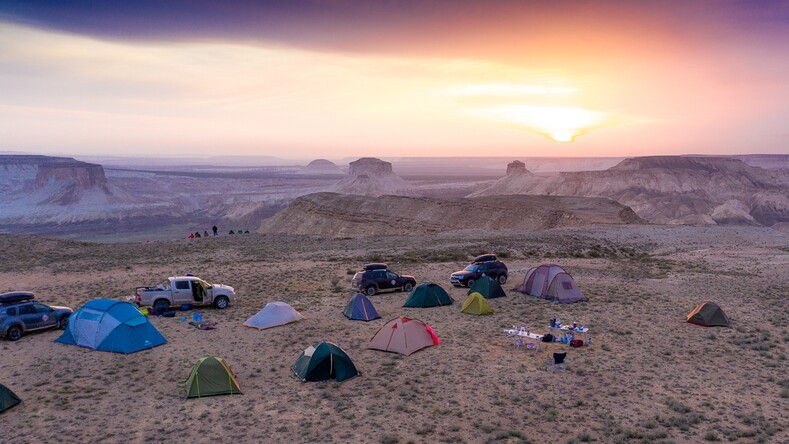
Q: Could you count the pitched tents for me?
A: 12